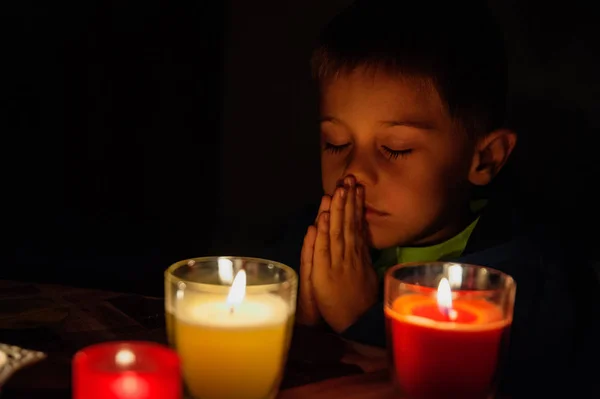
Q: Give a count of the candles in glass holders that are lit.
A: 3